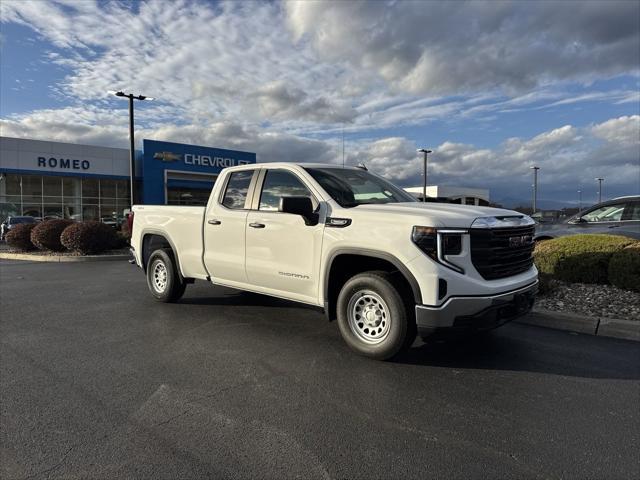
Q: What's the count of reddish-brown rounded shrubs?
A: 3